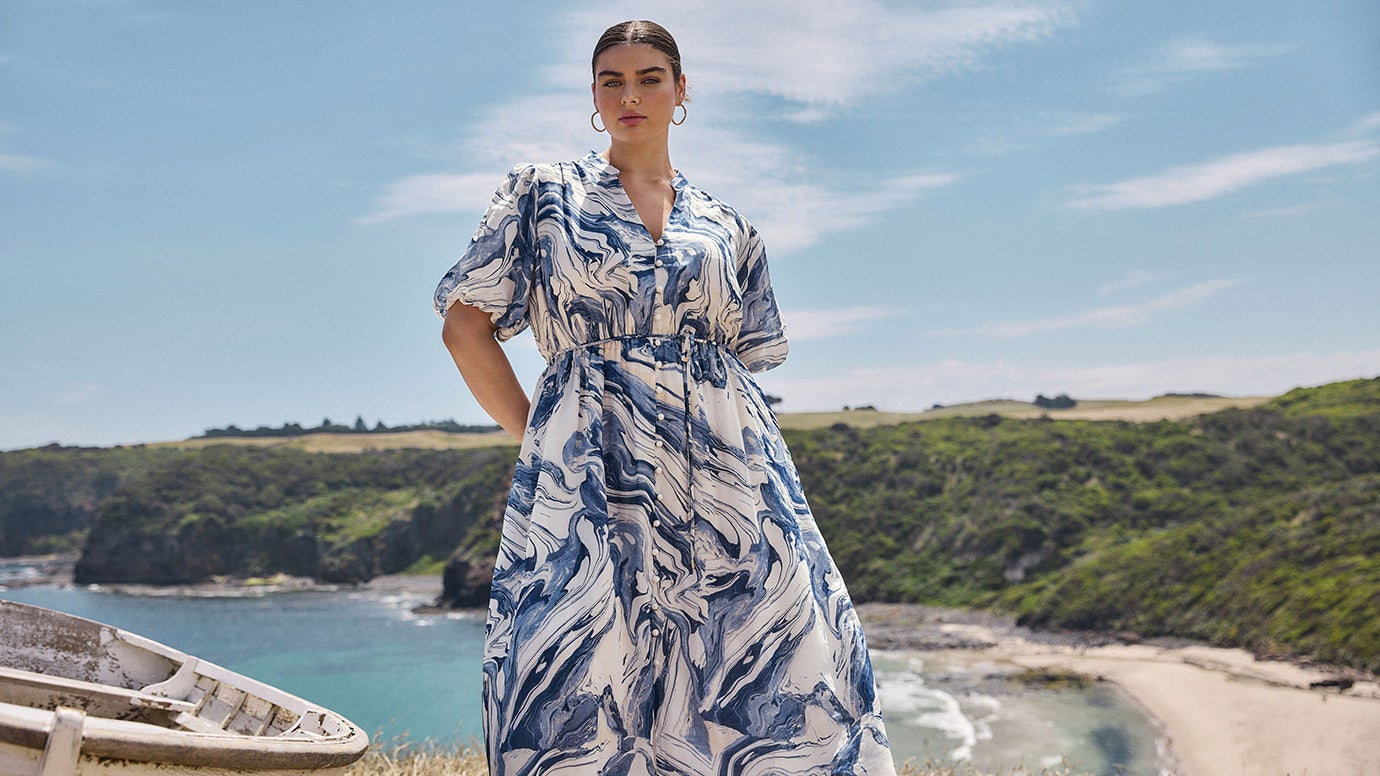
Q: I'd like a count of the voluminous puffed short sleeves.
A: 2